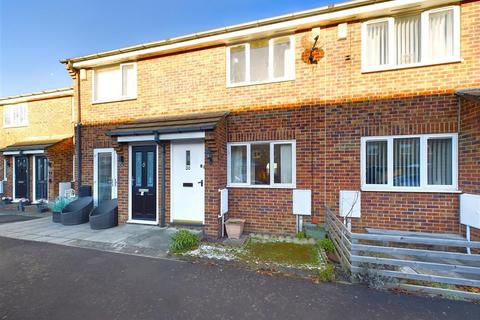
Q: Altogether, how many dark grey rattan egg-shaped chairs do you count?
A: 2